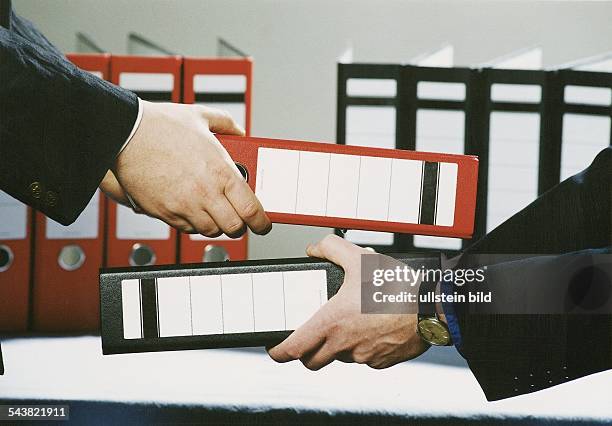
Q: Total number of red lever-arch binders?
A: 5